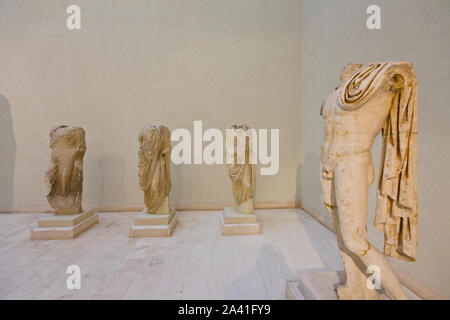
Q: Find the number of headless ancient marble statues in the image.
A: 4